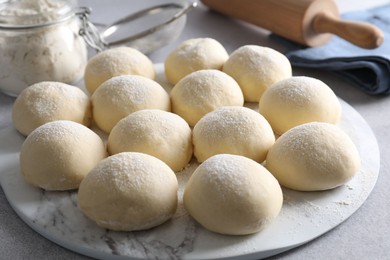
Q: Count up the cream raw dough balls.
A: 13